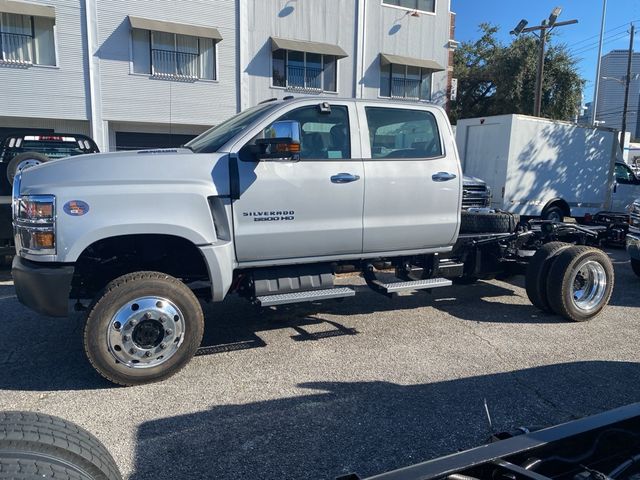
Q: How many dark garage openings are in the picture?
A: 2